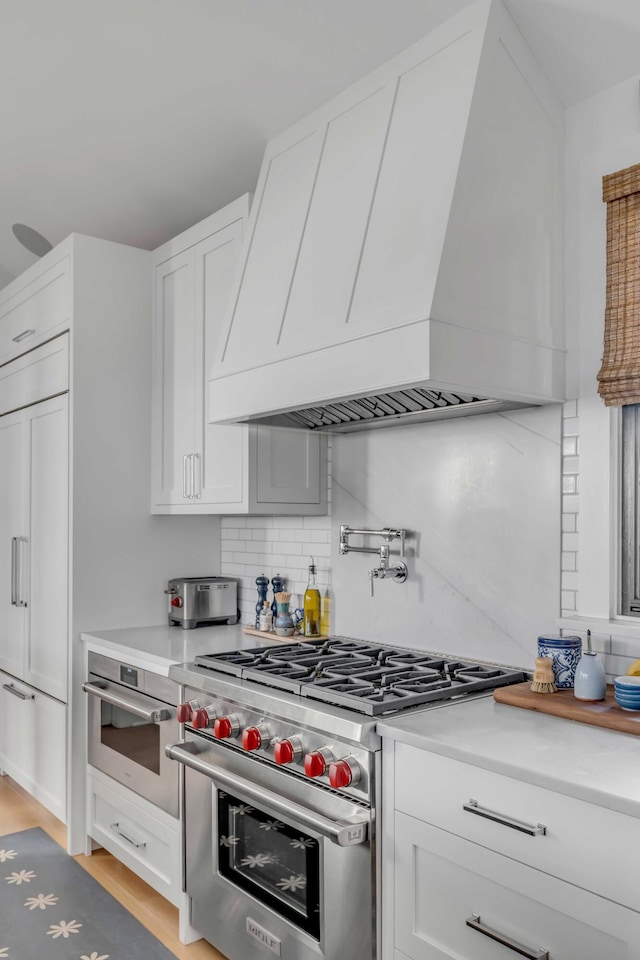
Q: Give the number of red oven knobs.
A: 7